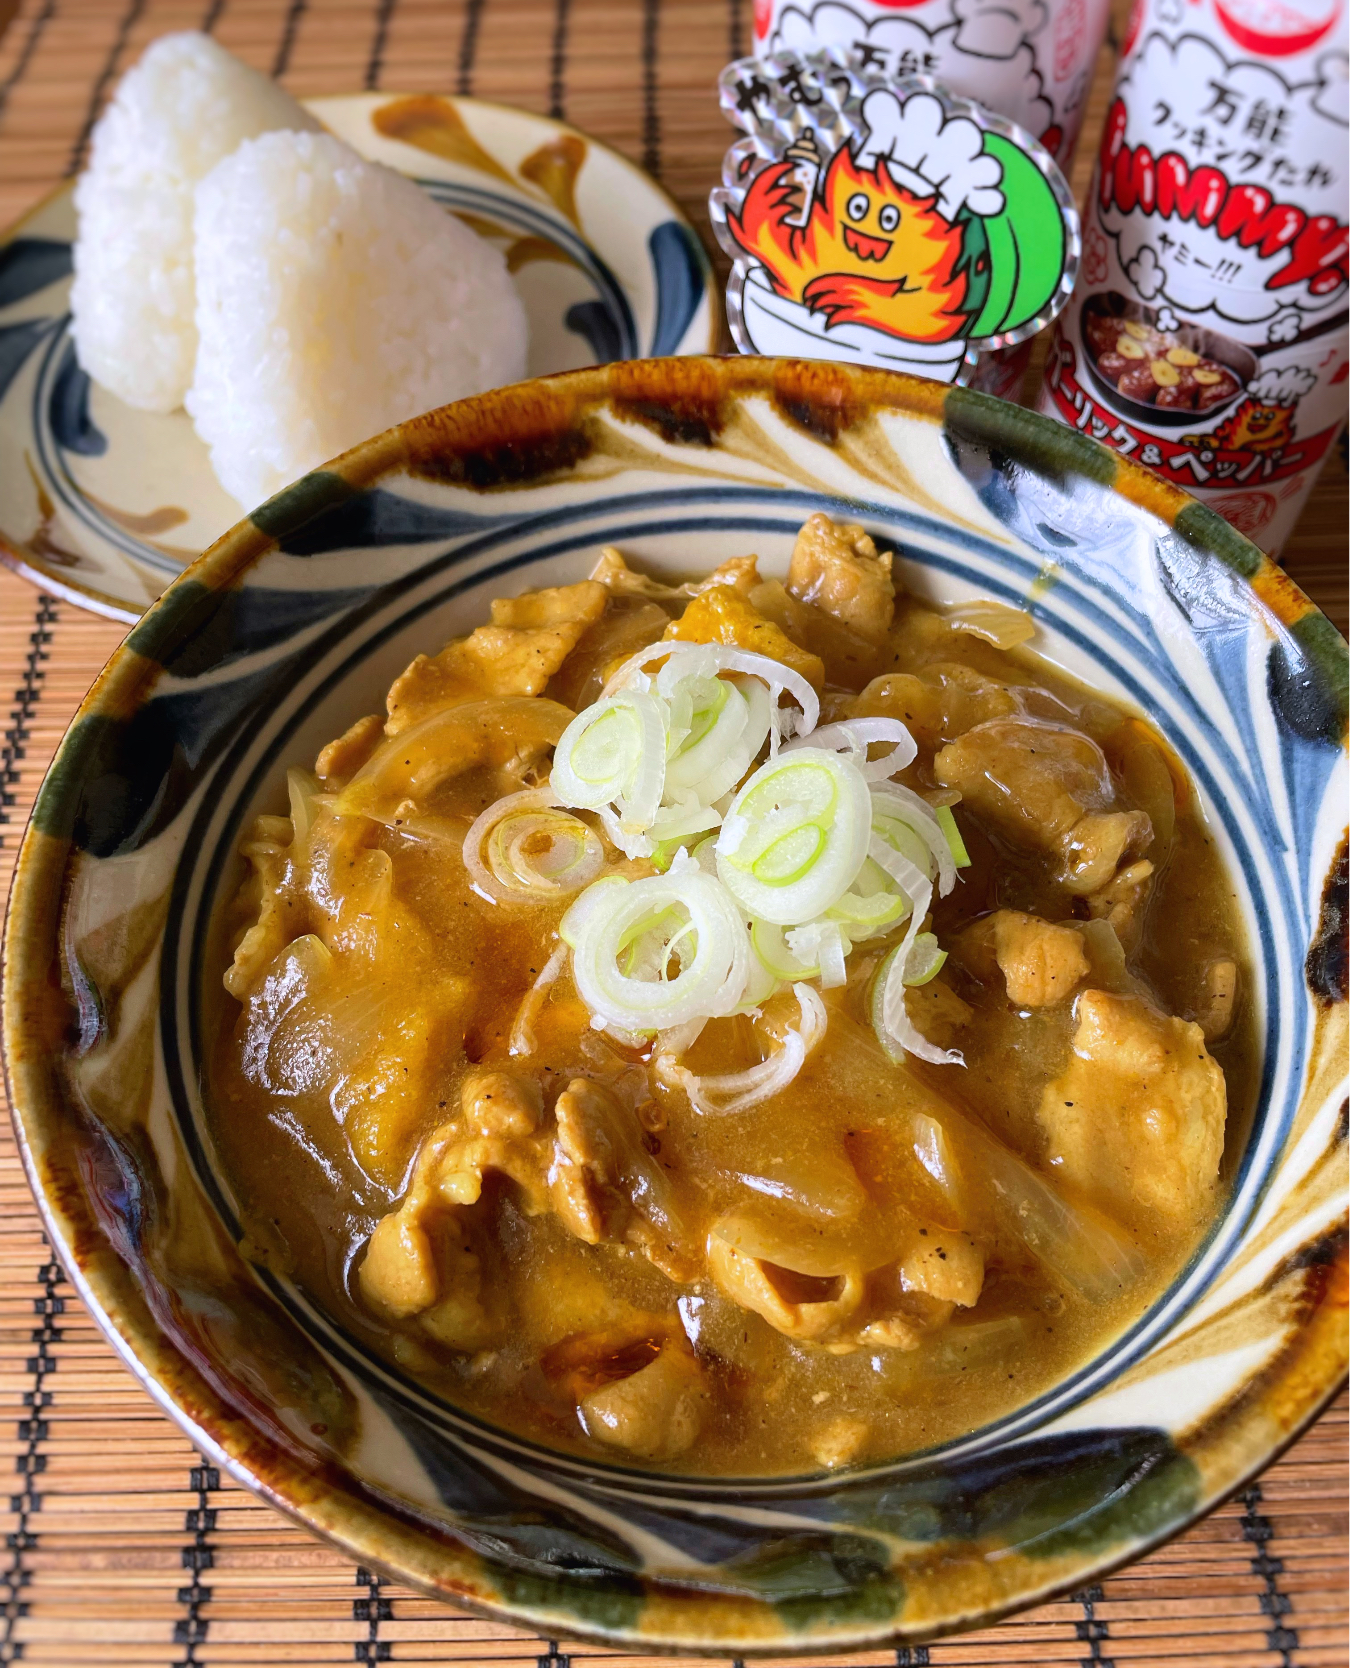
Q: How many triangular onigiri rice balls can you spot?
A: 2